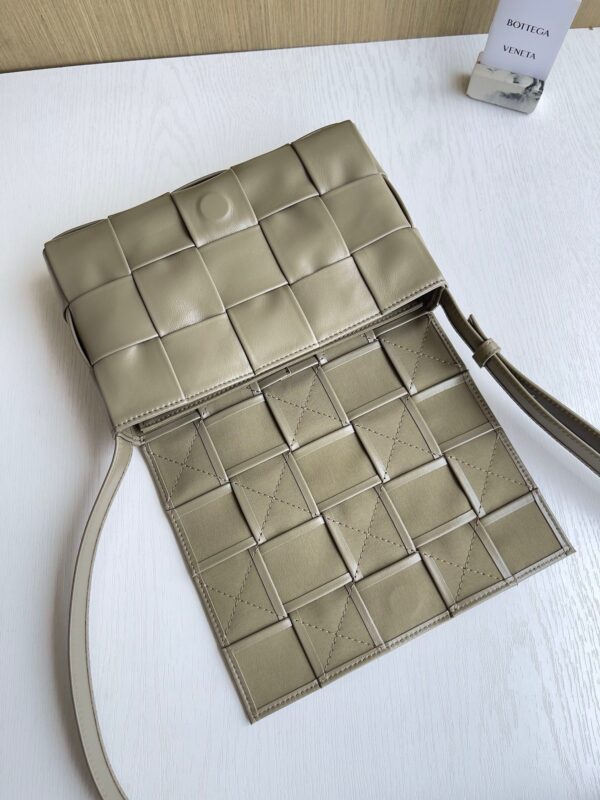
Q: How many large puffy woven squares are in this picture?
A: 15